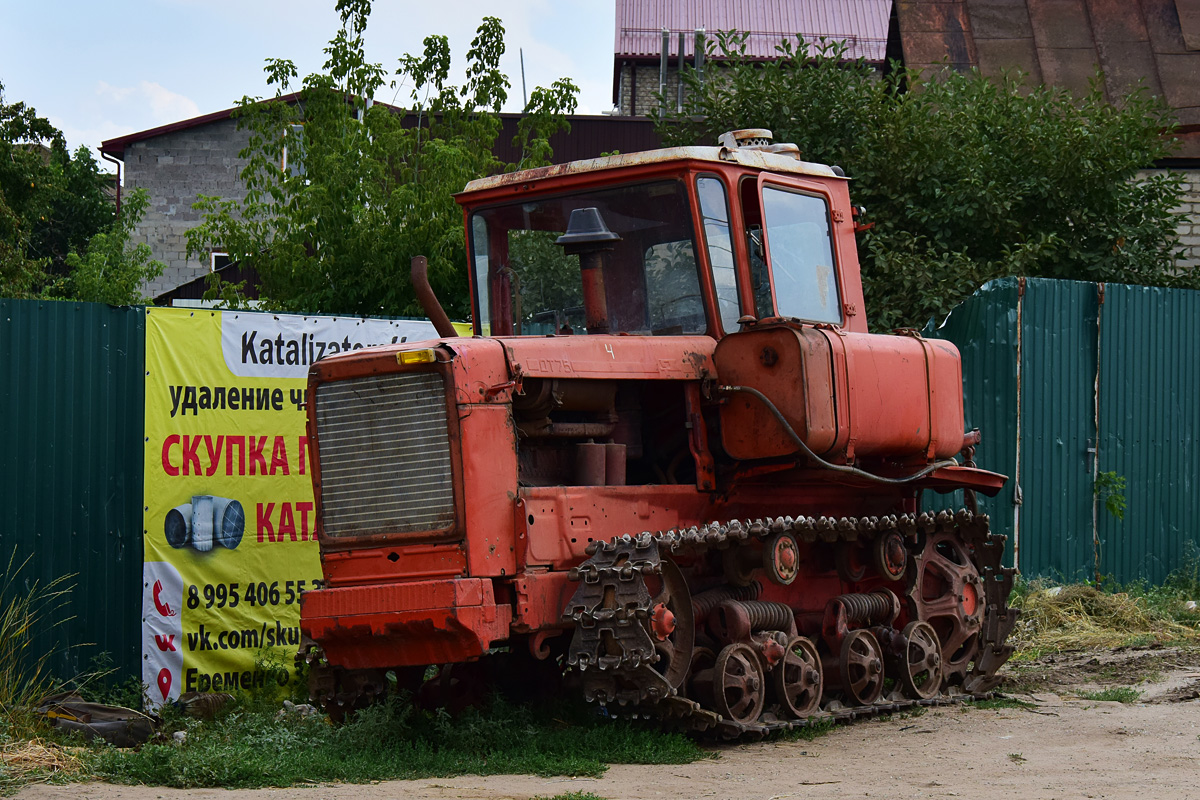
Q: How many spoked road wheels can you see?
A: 4